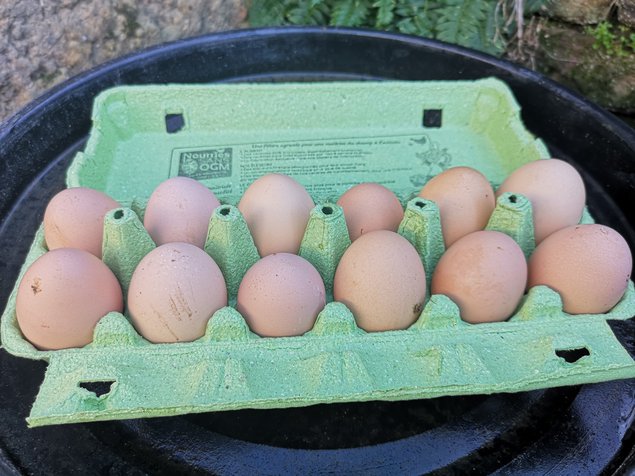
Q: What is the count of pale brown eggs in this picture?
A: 12